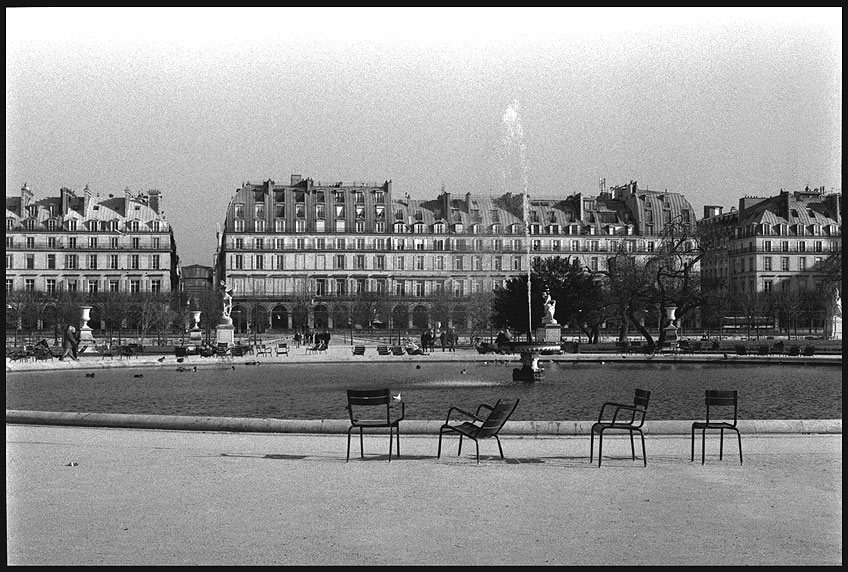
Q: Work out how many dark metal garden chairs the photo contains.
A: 4